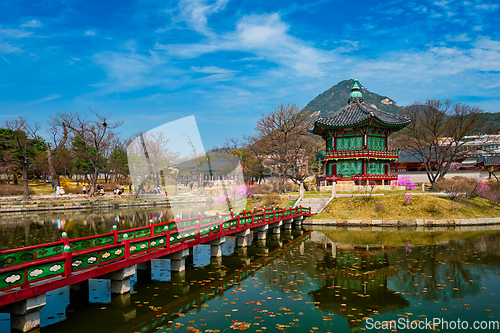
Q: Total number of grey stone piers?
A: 9